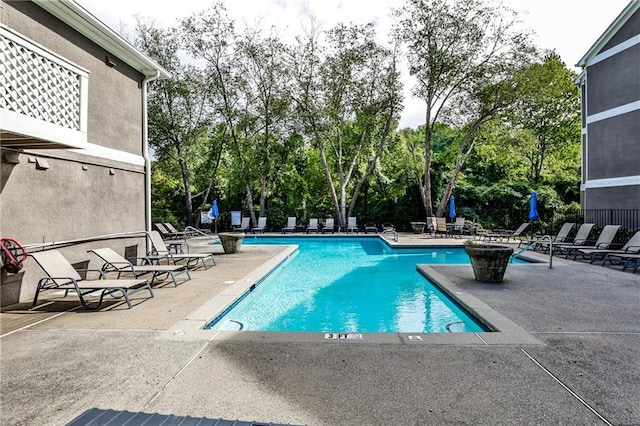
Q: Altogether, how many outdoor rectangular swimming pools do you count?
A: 1